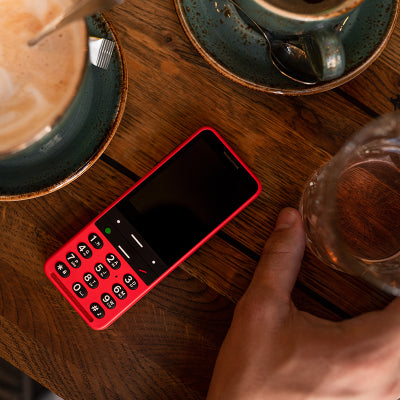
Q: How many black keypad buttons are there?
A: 12